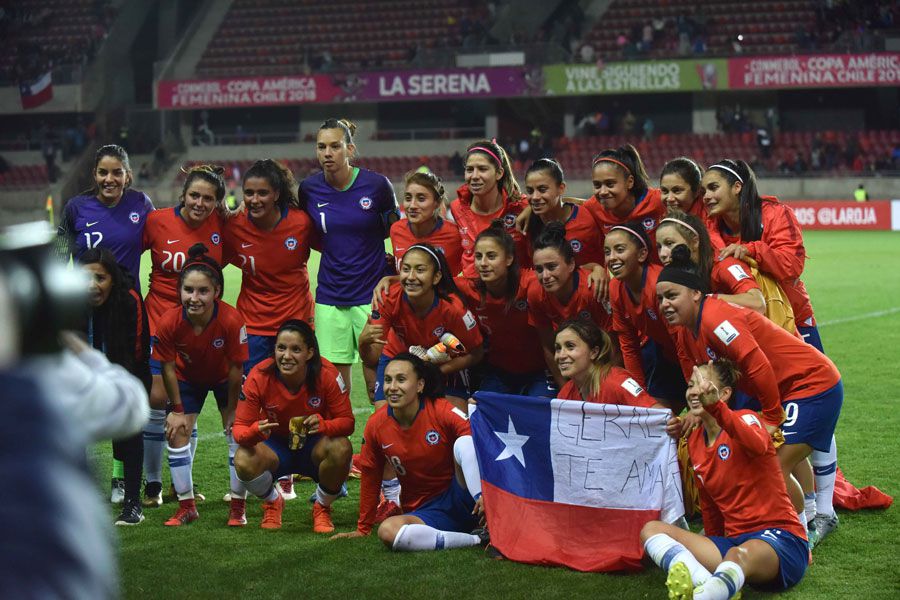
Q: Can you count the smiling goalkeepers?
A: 1